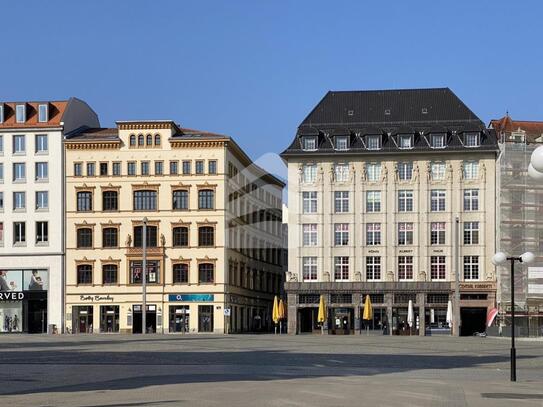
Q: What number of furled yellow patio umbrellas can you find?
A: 4